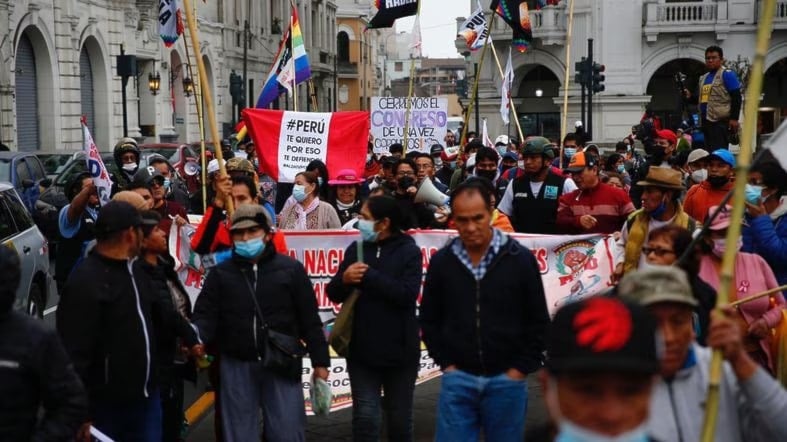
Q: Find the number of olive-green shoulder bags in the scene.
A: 1